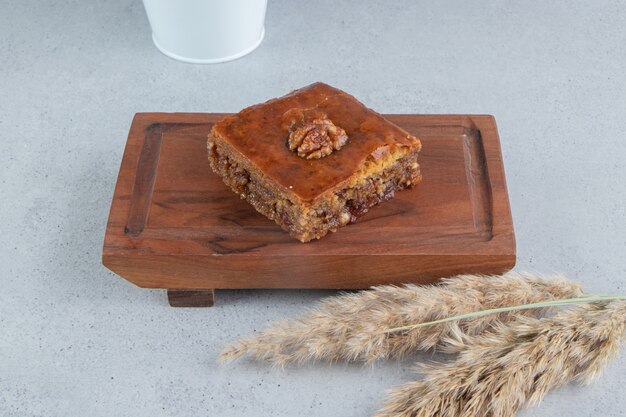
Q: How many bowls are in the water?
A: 0